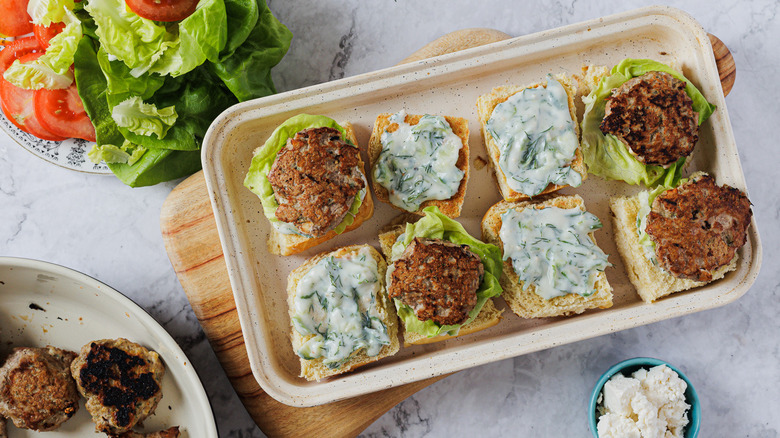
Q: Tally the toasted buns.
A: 8